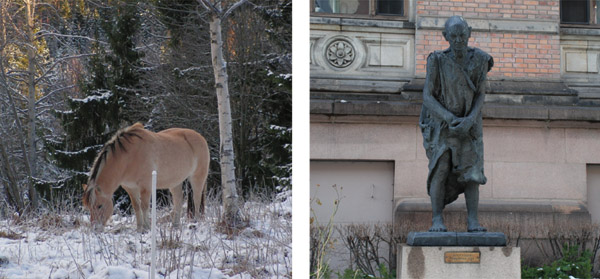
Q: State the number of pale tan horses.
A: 1